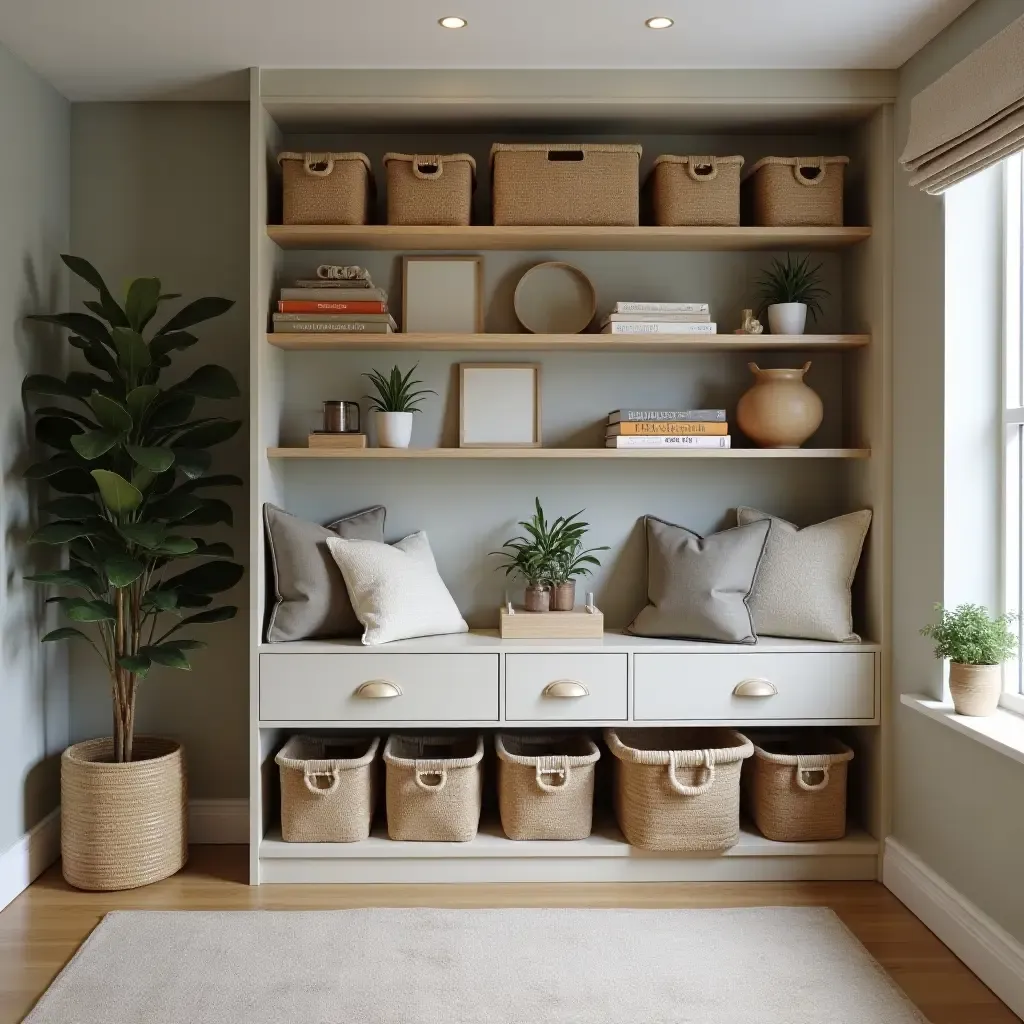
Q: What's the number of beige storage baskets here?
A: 10